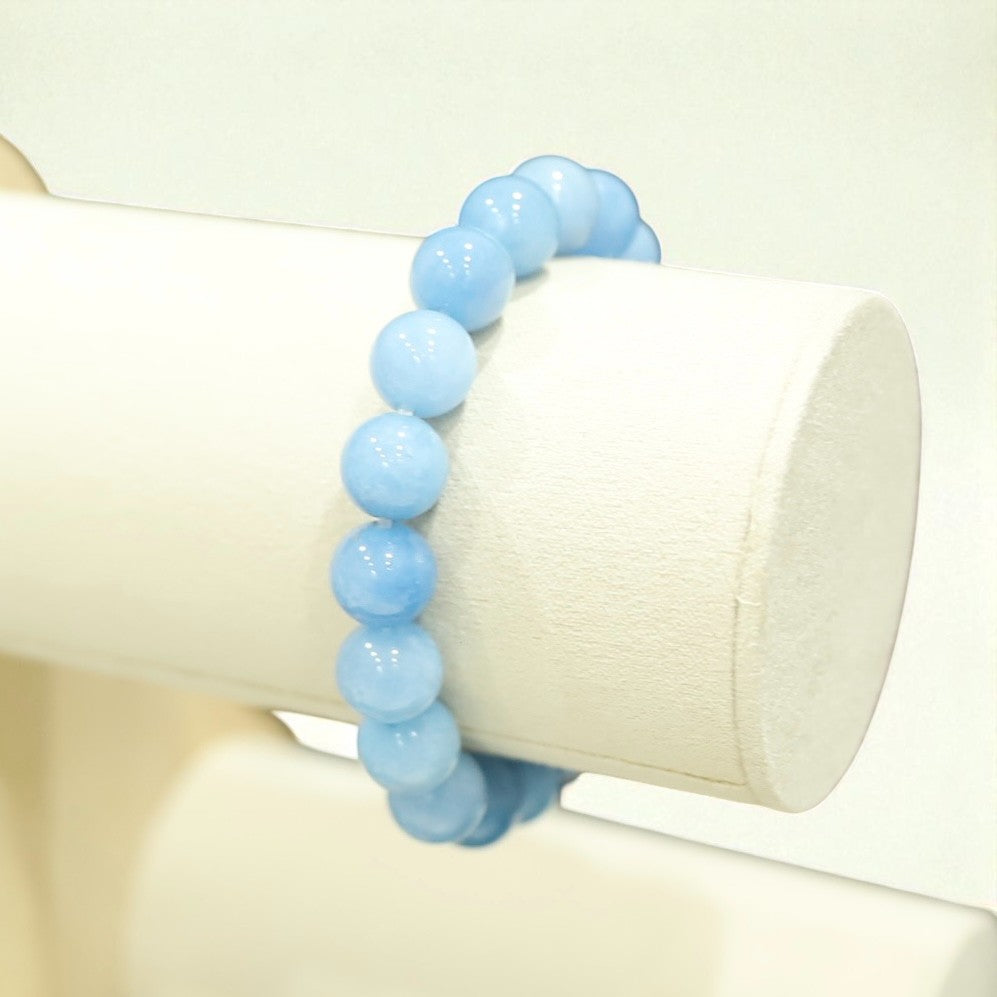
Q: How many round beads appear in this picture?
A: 13